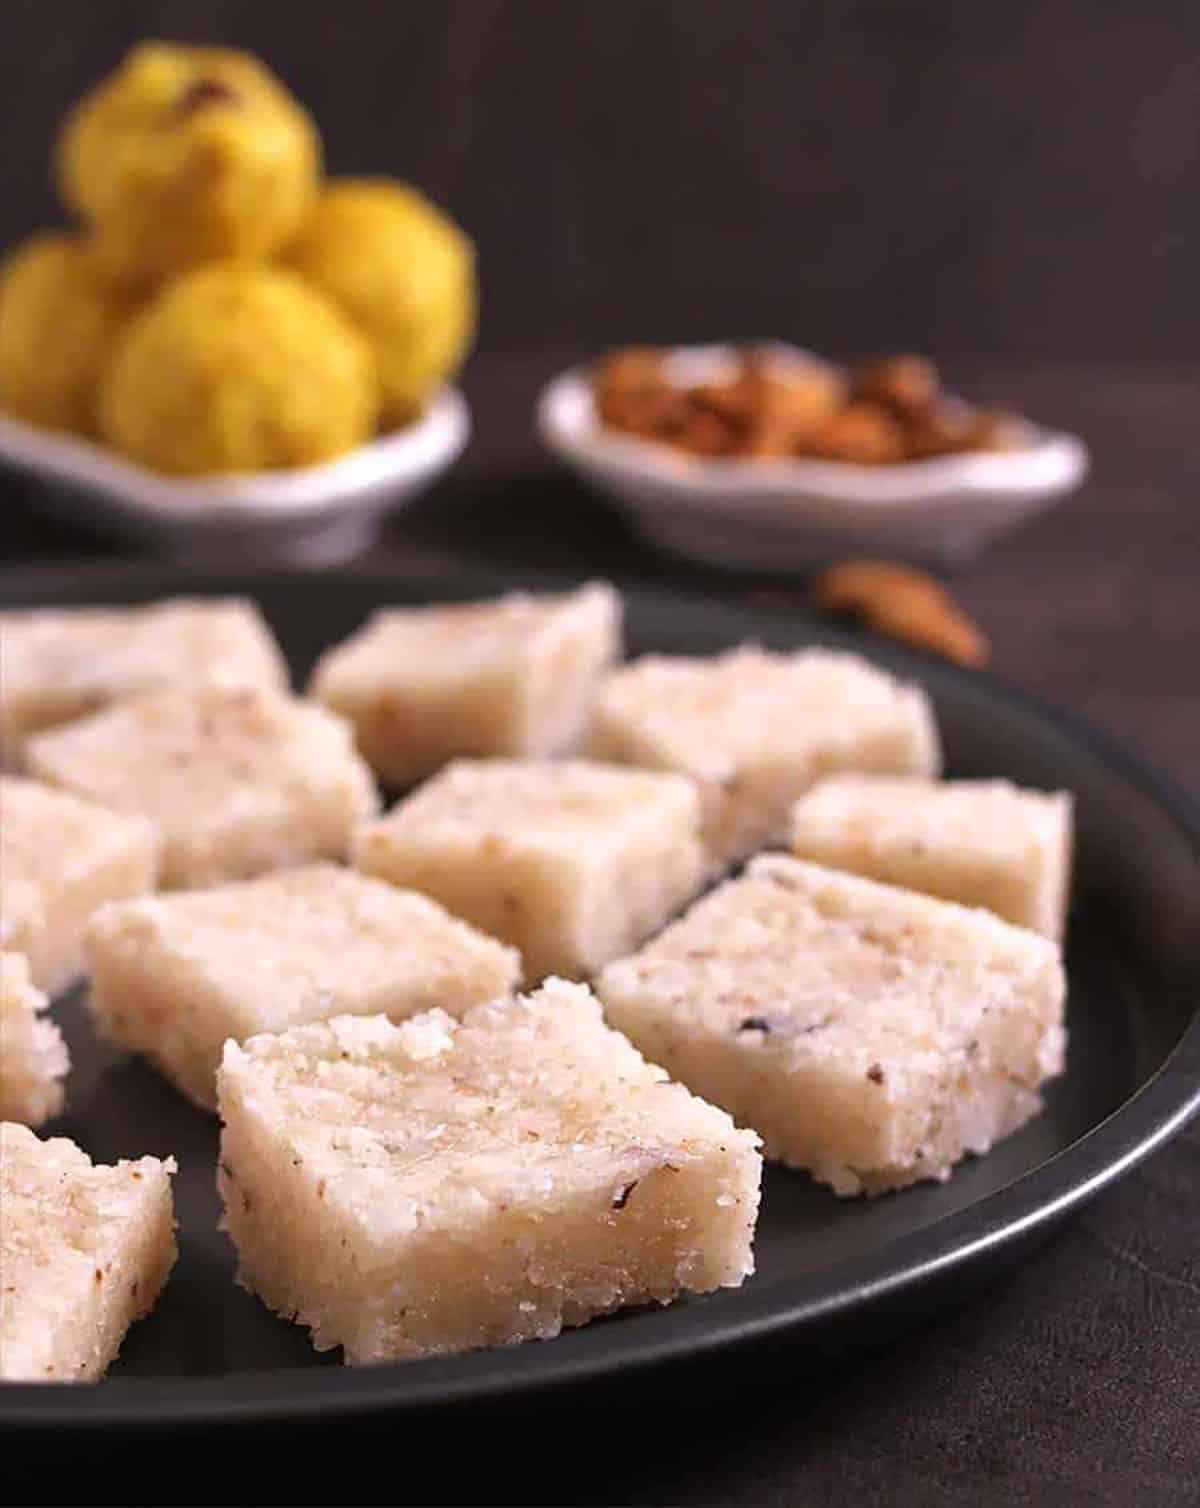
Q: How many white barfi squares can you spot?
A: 12